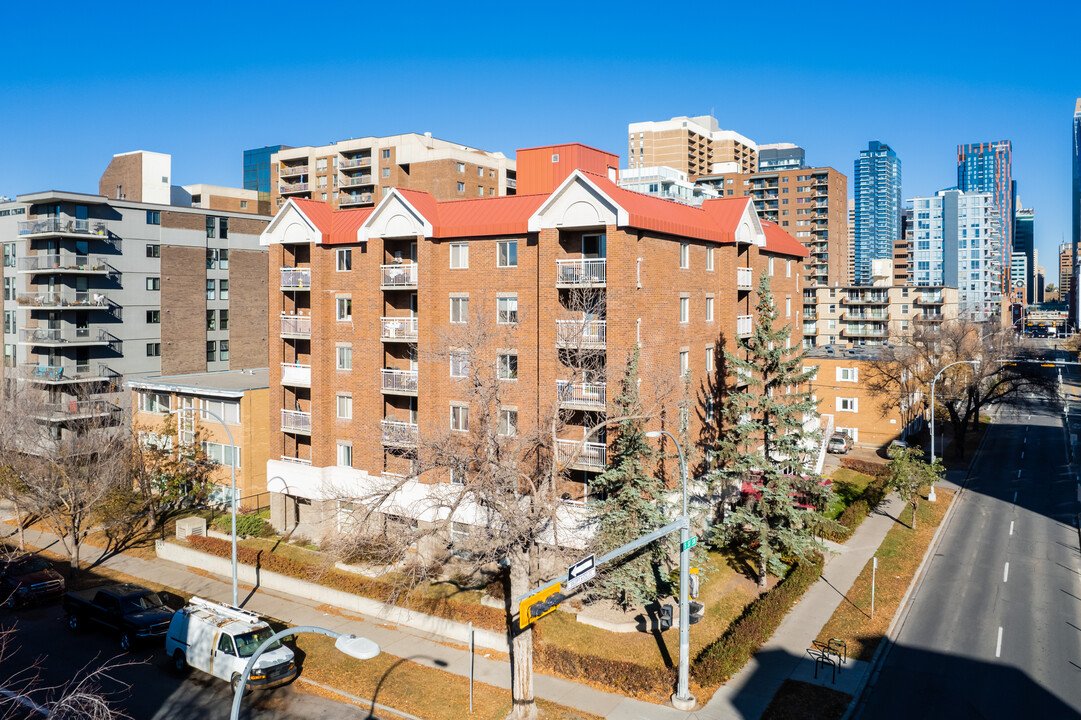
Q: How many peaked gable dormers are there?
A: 4